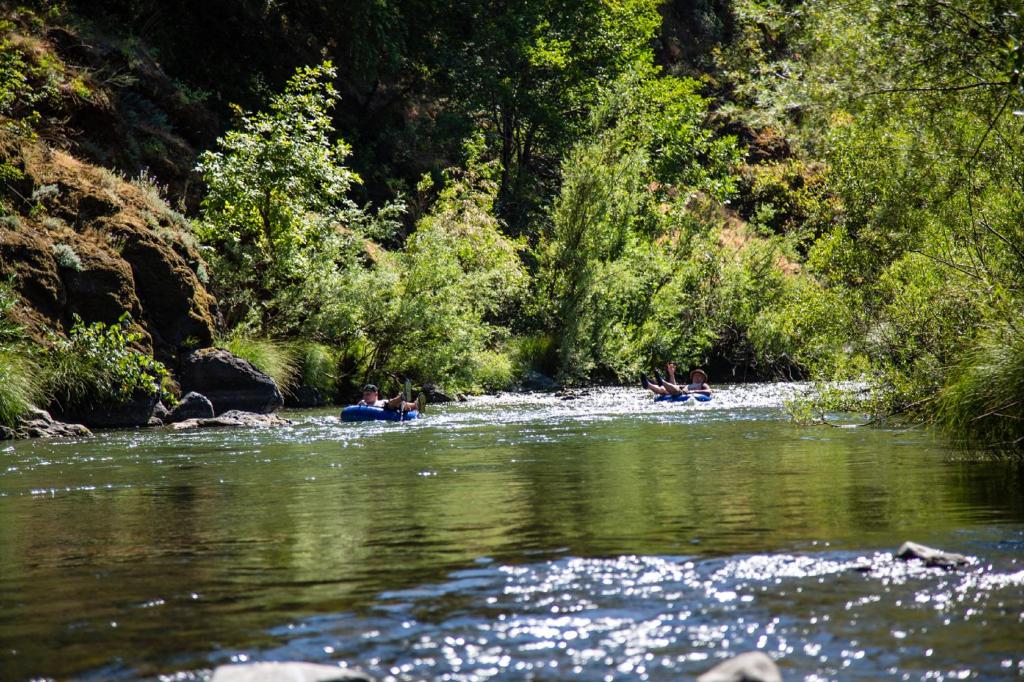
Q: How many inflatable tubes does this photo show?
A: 2